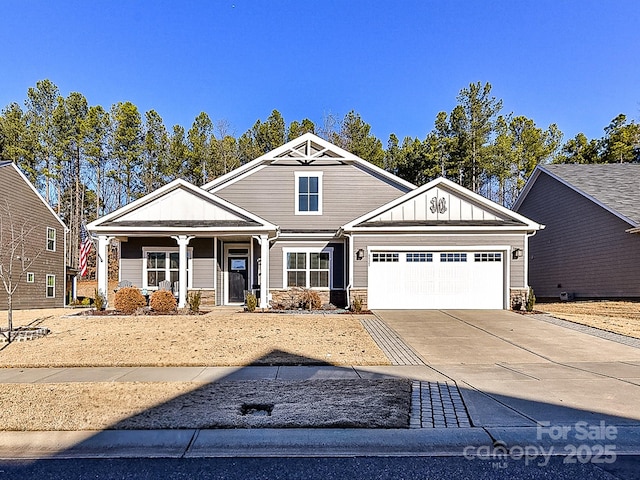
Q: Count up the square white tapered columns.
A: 3